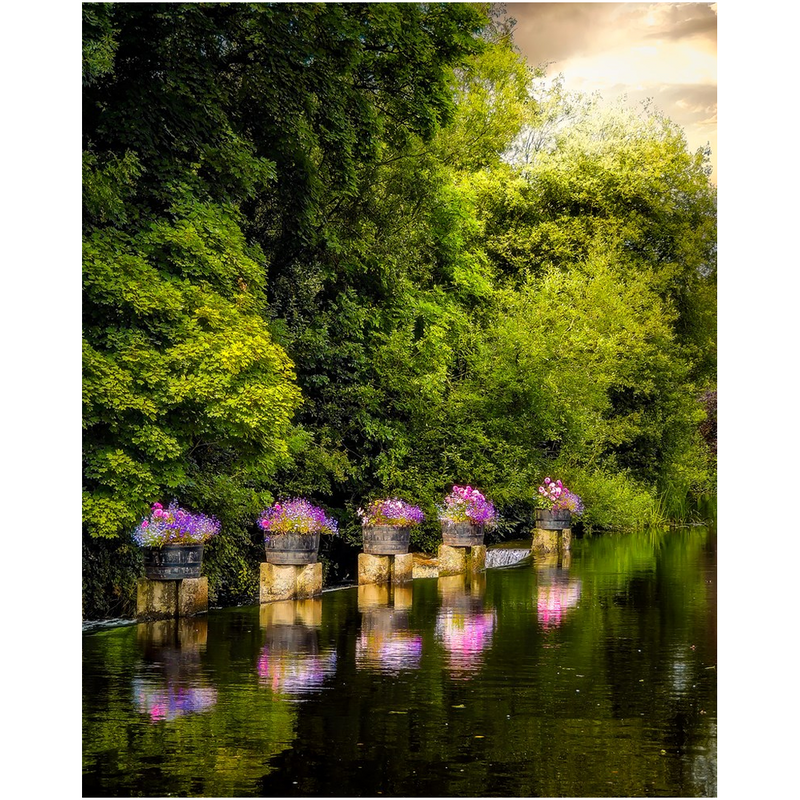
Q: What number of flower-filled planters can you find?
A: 5